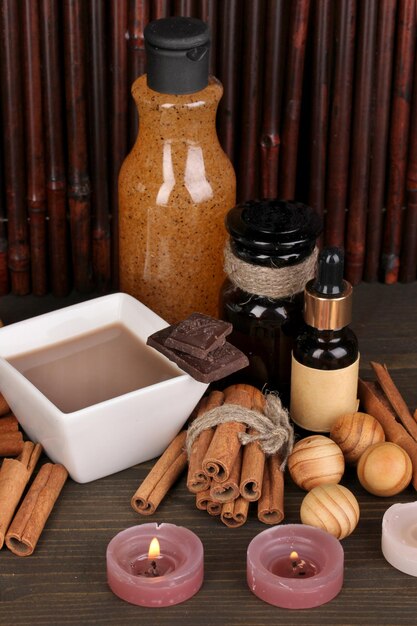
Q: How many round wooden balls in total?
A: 4